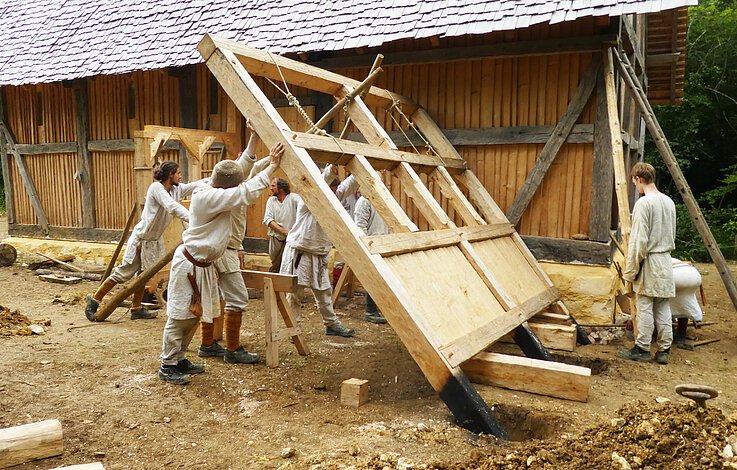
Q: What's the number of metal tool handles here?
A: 1